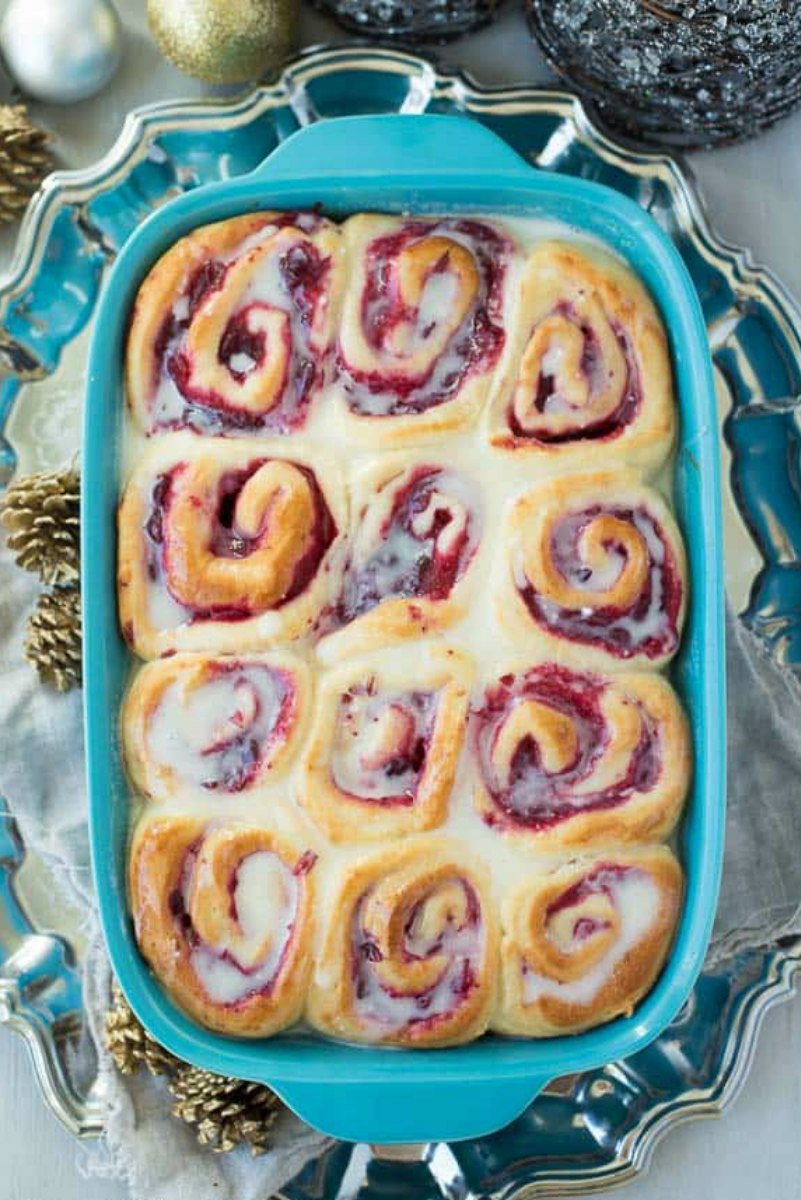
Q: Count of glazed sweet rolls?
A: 12